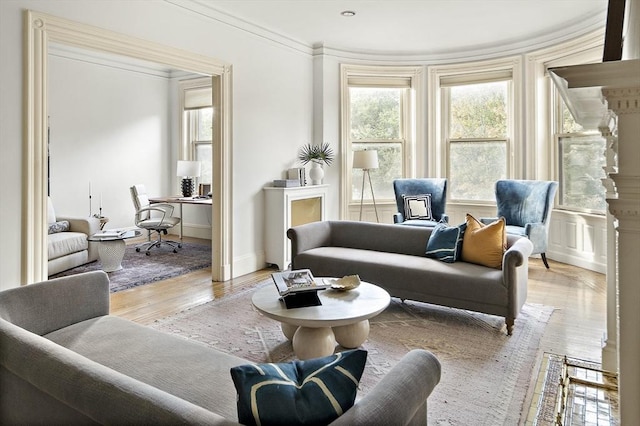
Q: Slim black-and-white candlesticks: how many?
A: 2